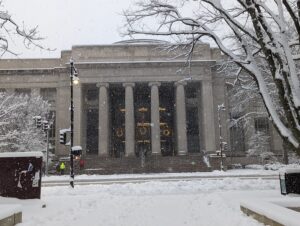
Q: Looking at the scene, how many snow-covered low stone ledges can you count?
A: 2